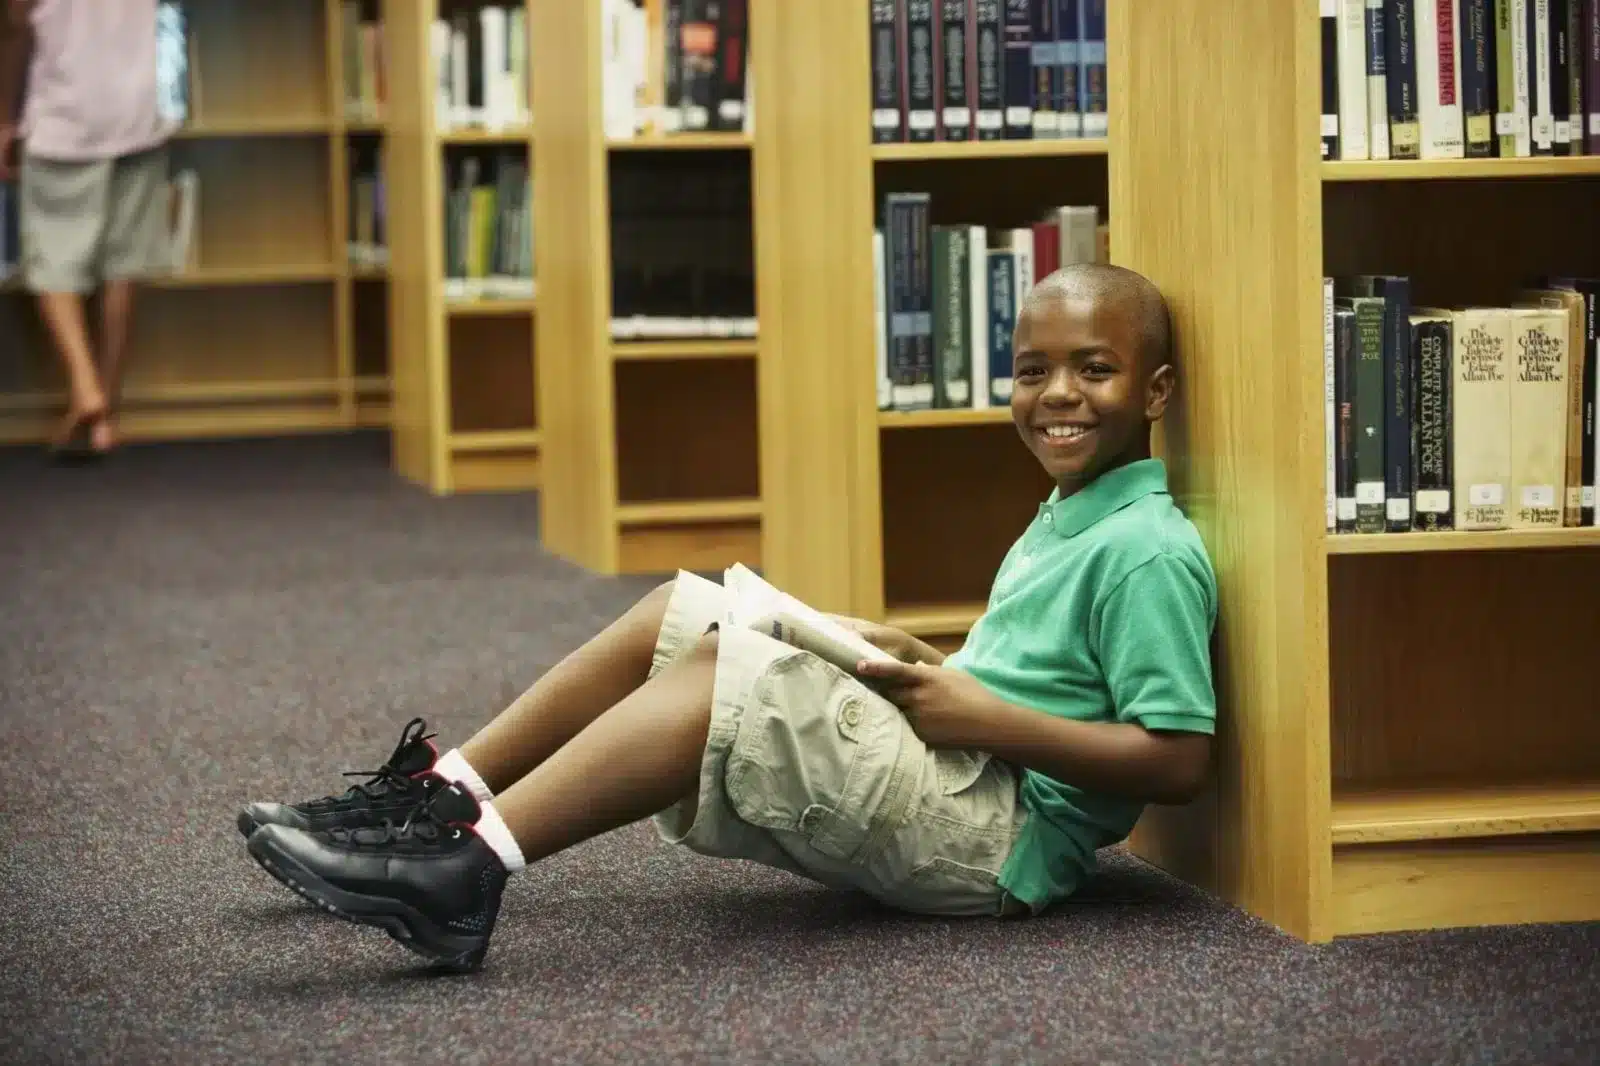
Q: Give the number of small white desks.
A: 0